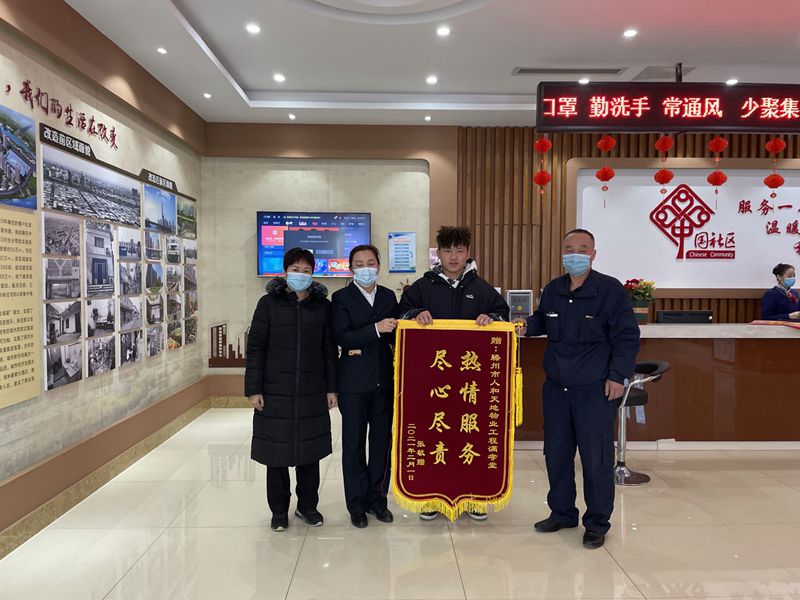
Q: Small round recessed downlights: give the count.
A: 11